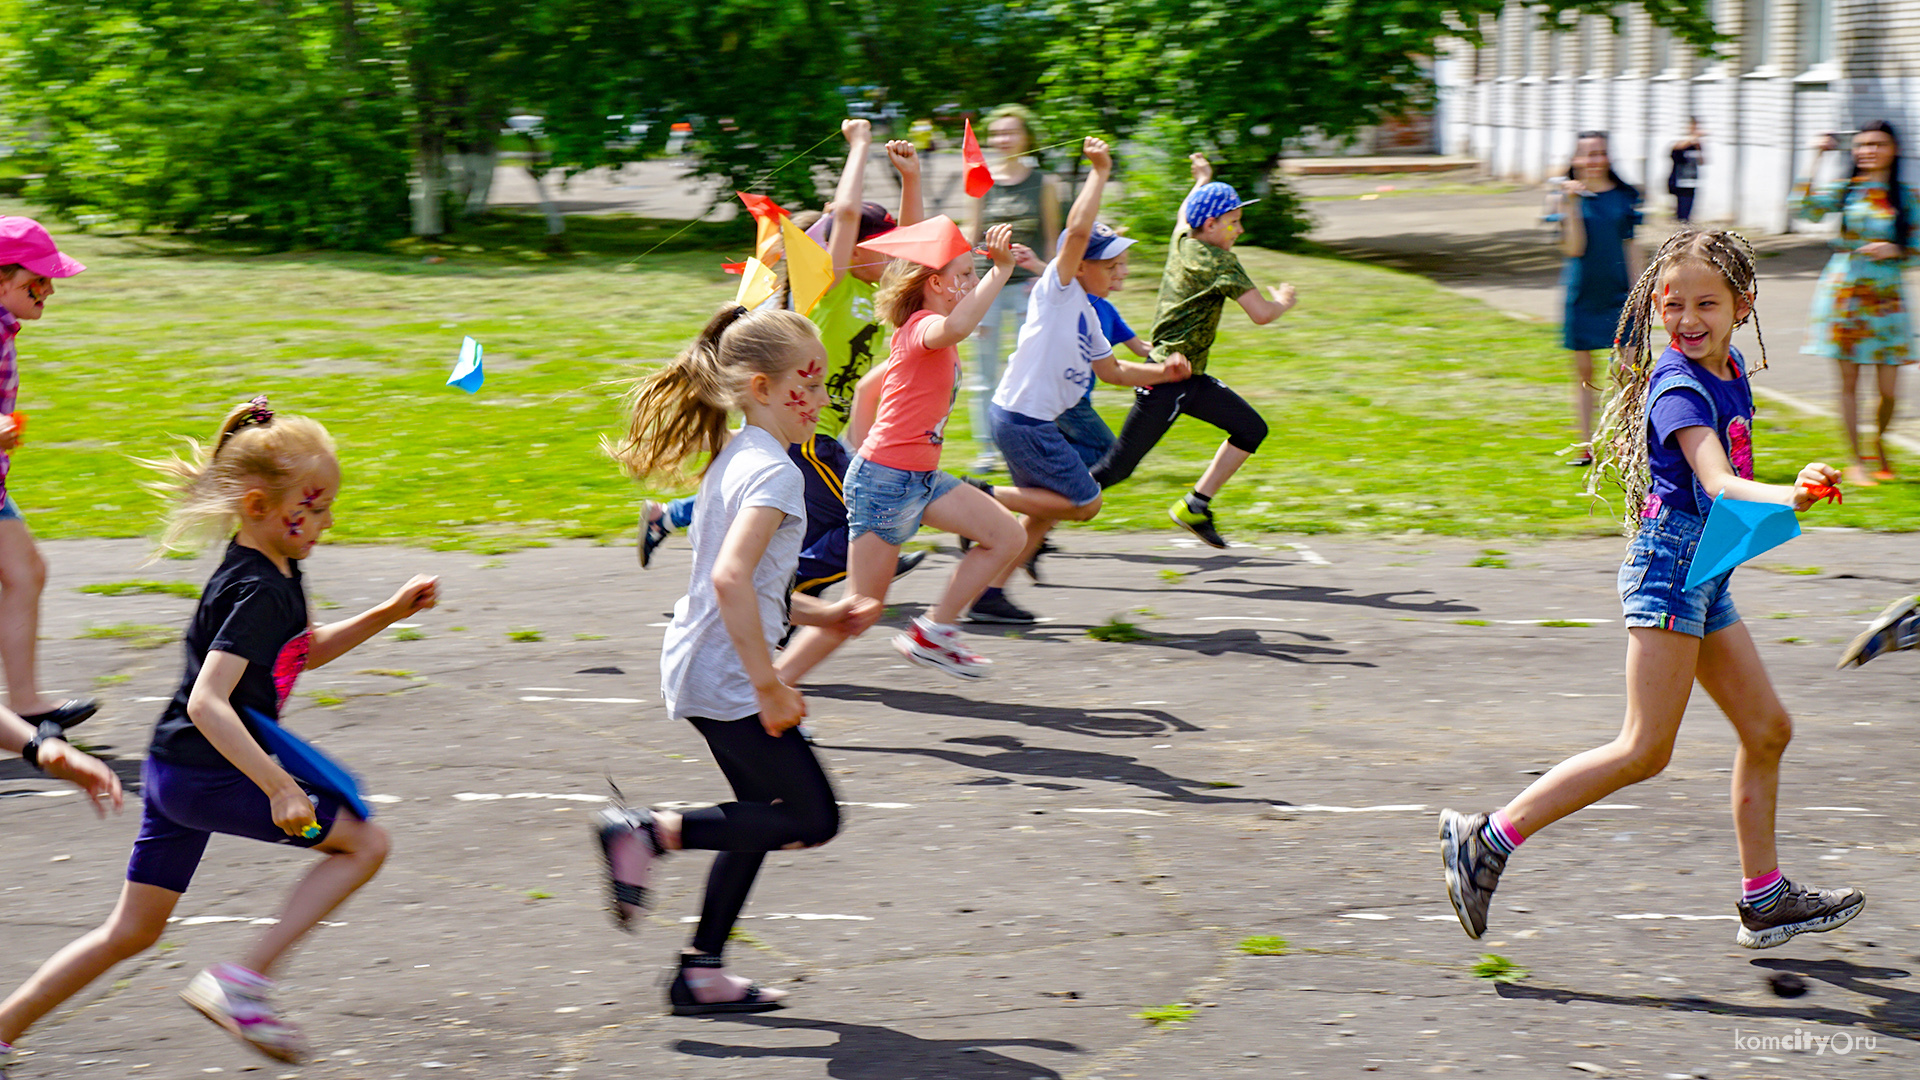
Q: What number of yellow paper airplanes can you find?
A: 2